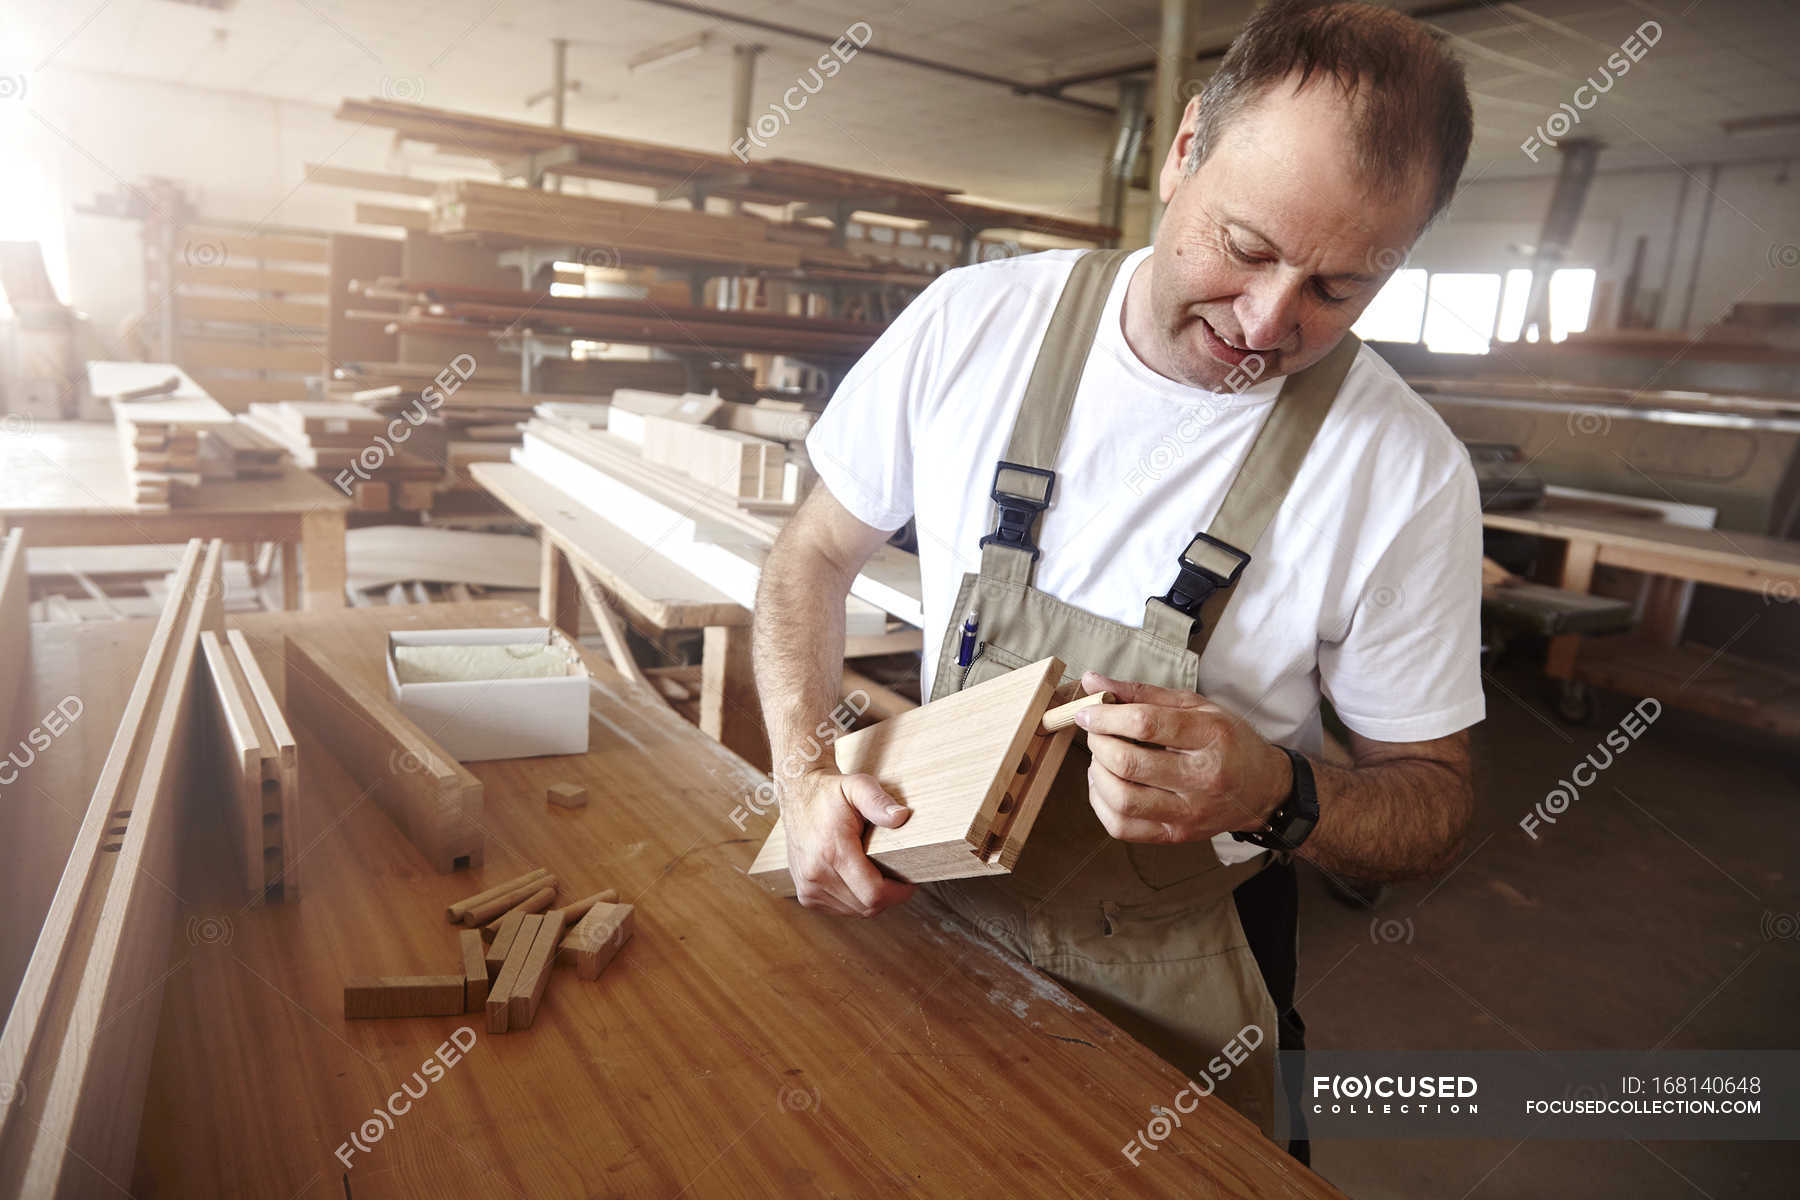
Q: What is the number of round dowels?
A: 5